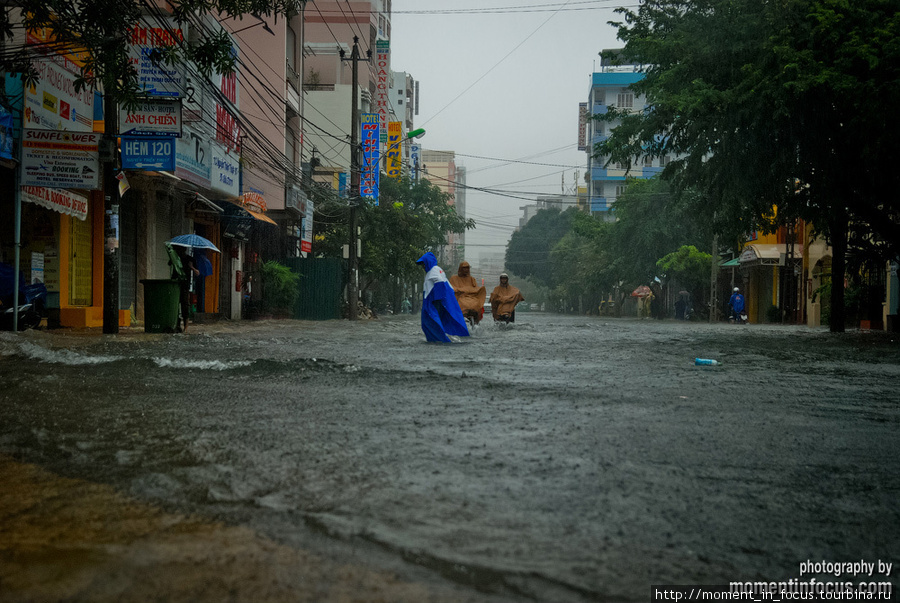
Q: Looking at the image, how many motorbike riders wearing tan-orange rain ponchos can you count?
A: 2